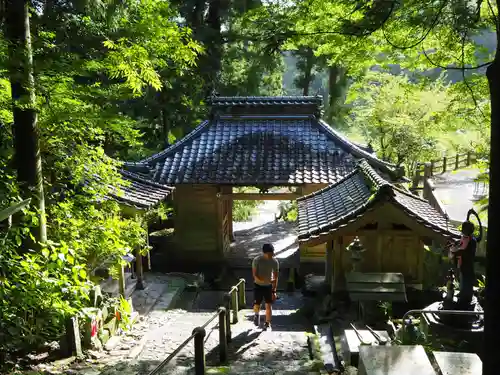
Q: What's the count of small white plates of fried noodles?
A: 0